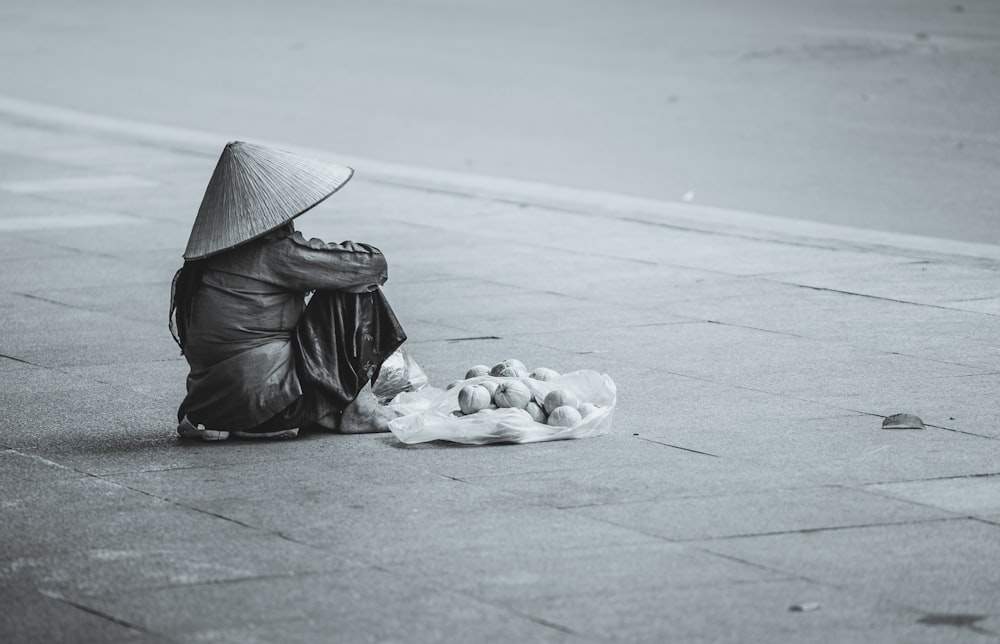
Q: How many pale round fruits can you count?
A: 11